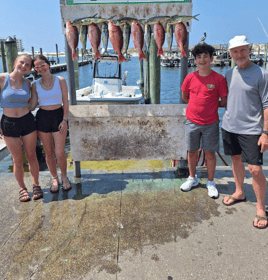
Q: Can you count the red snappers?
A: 6